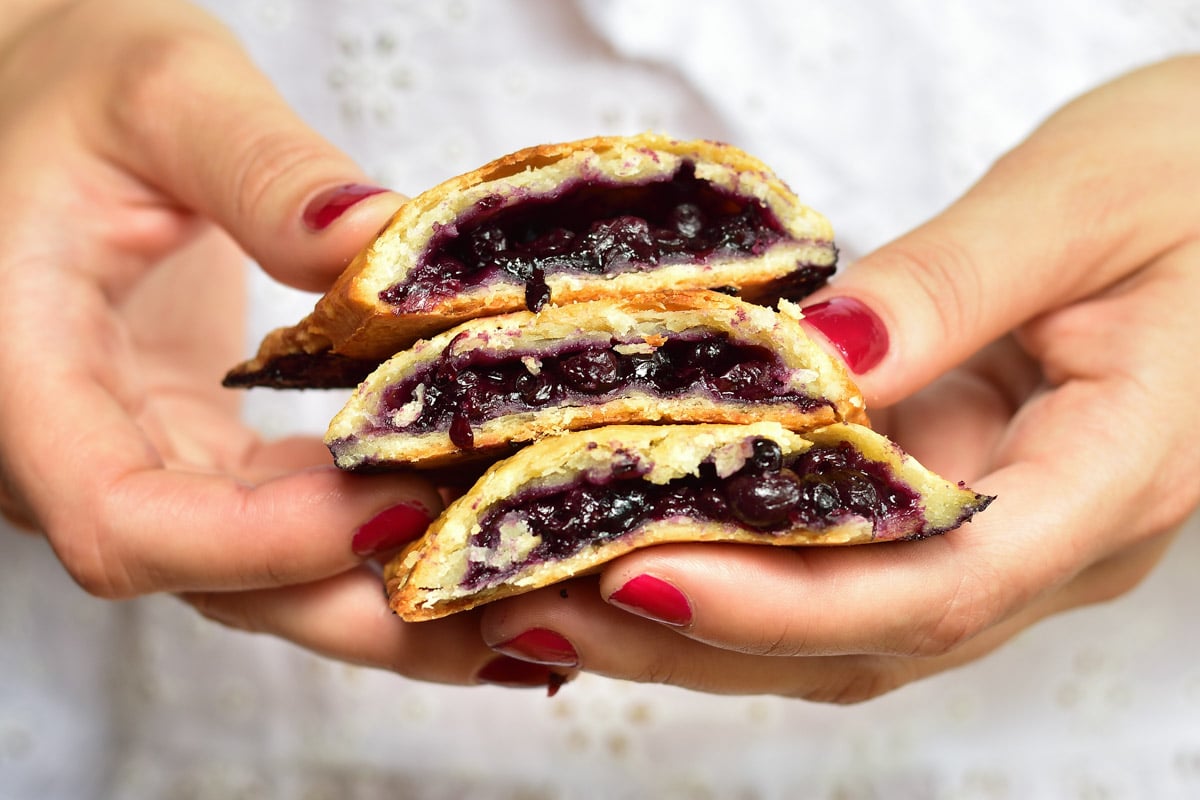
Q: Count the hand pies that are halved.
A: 3